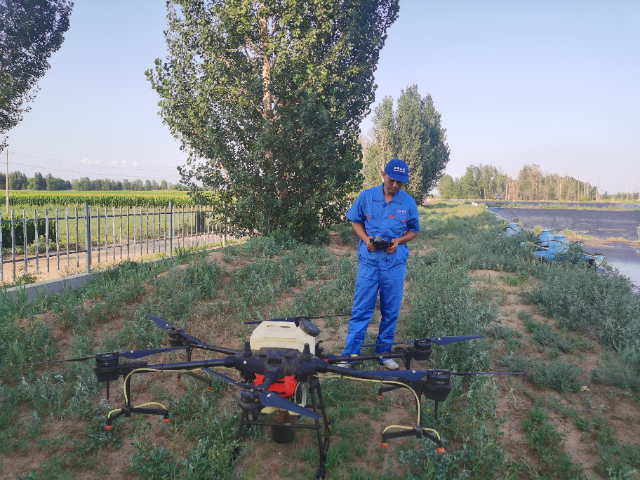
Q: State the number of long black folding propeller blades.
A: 12